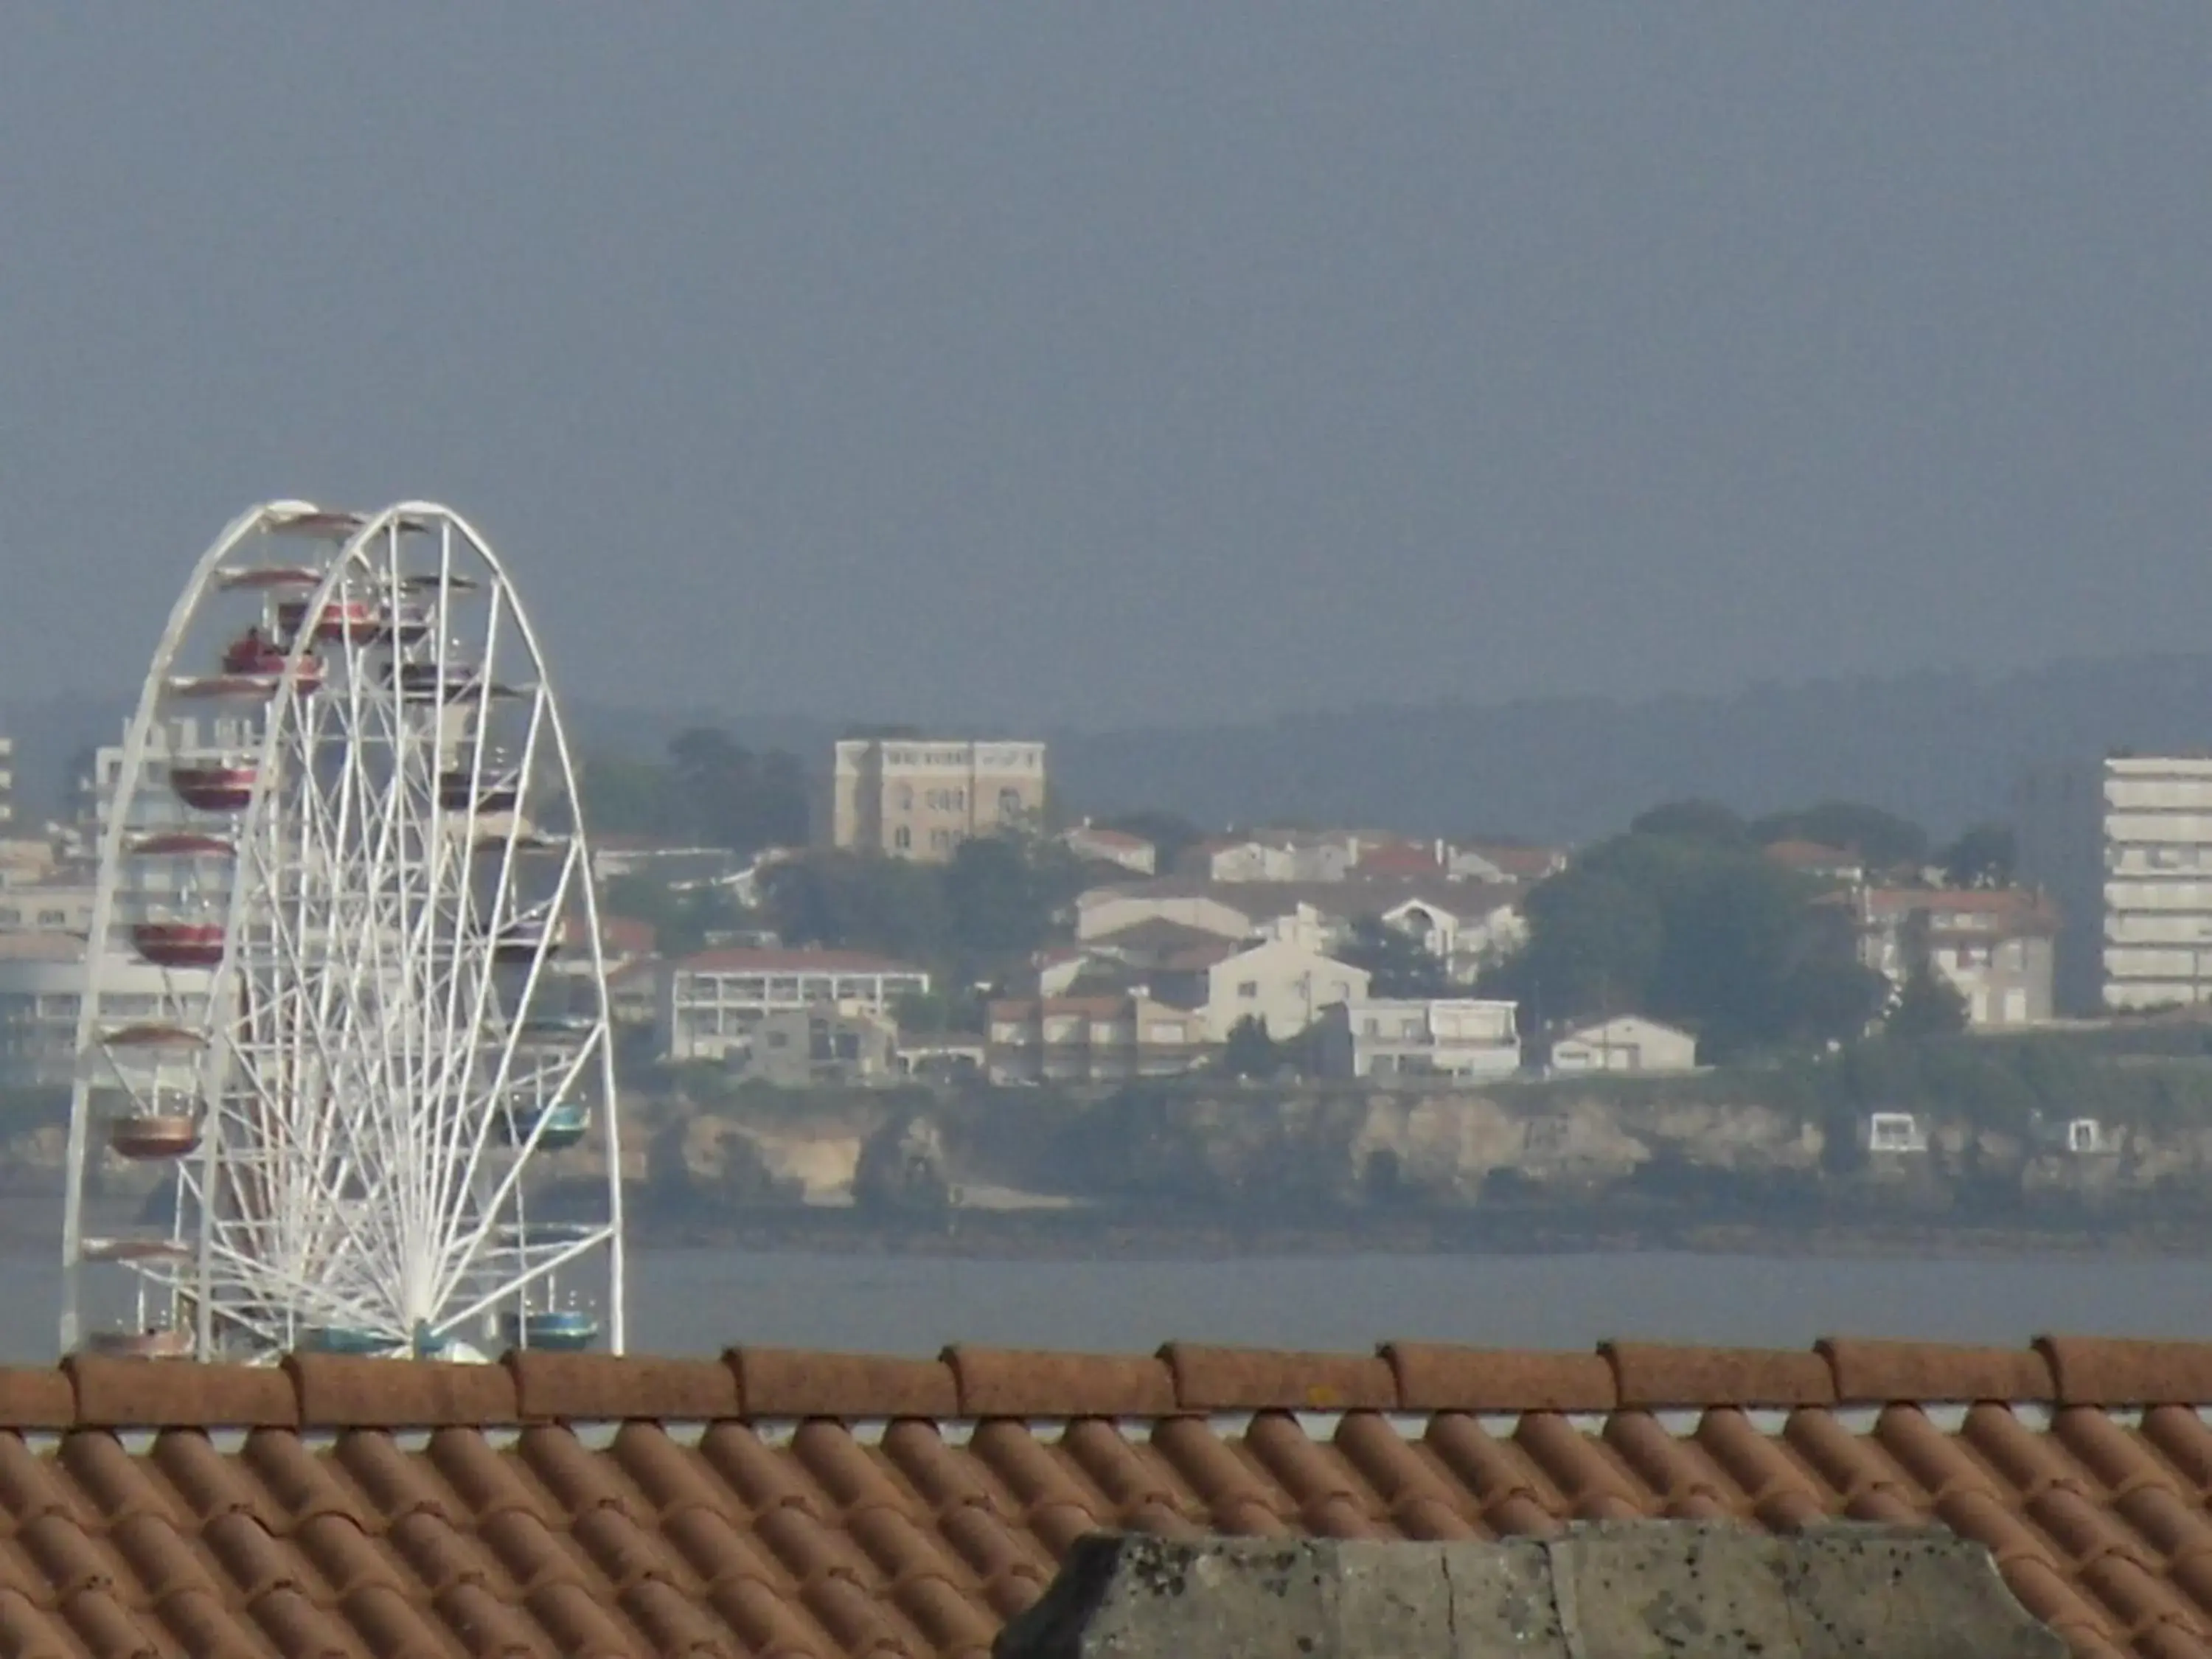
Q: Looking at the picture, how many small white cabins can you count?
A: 2